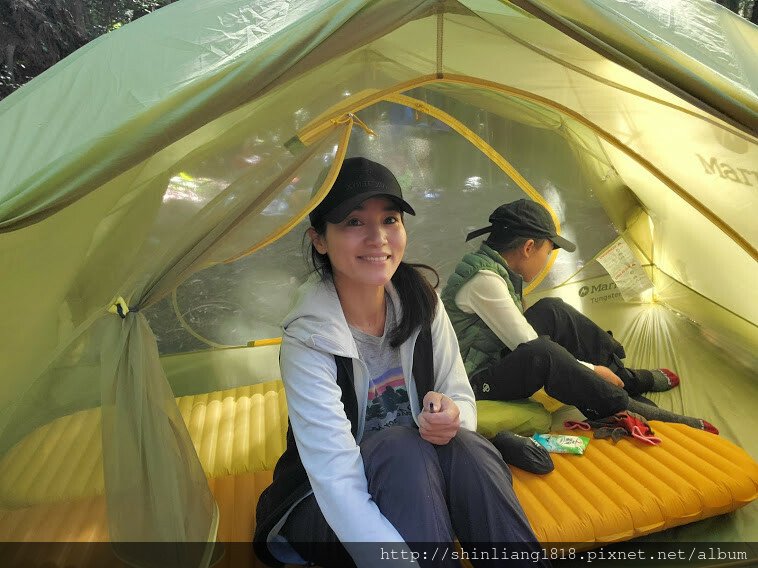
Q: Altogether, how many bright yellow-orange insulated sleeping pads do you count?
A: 2